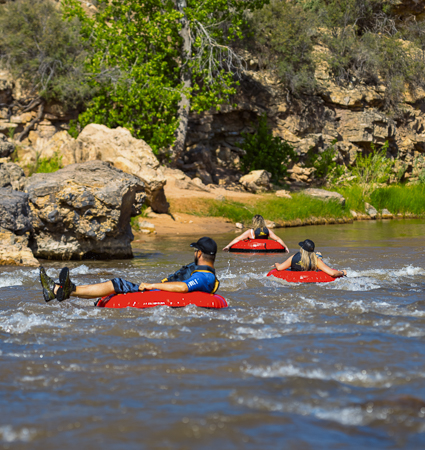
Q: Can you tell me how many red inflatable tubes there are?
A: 3